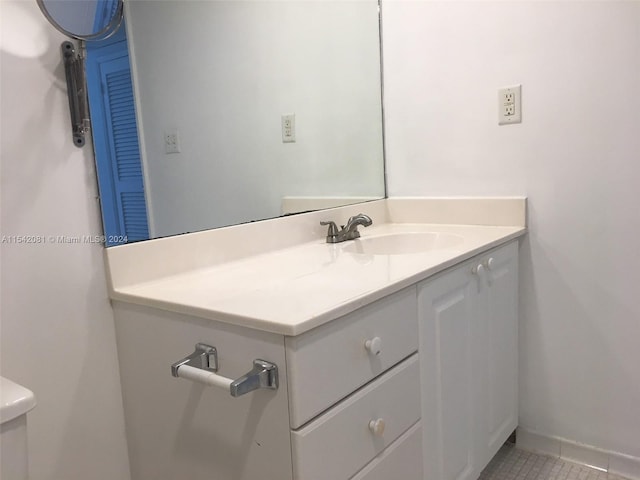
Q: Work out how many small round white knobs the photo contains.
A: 4